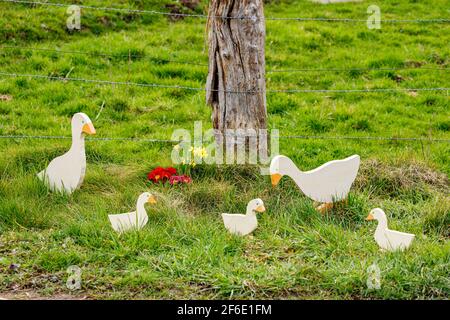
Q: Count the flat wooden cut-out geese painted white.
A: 5